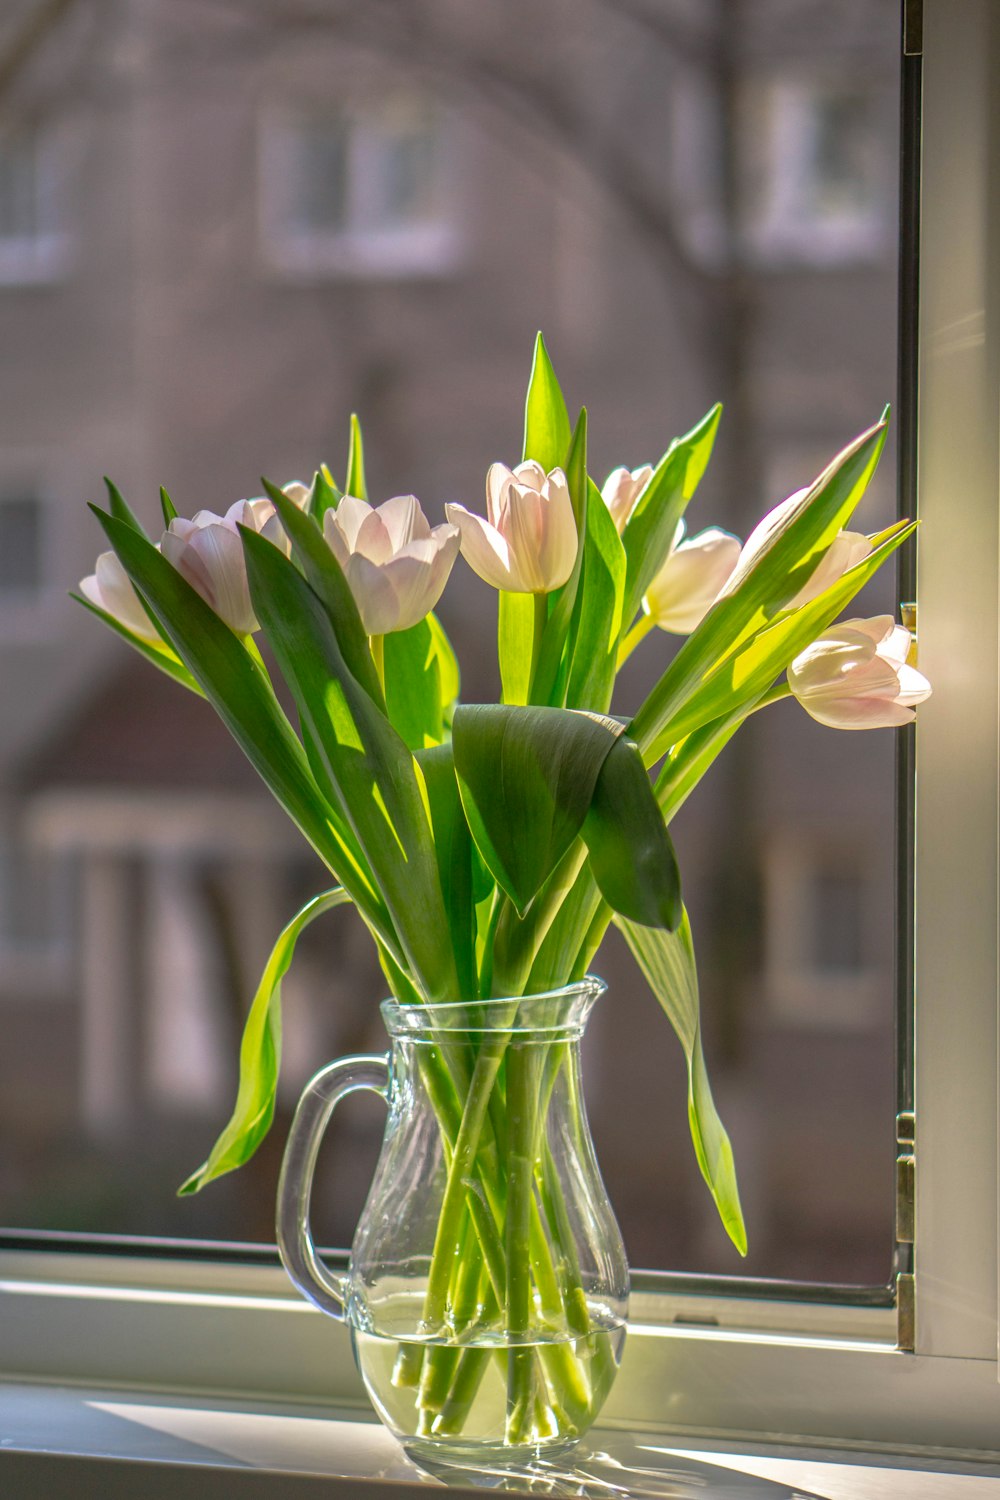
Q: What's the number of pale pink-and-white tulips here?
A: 9